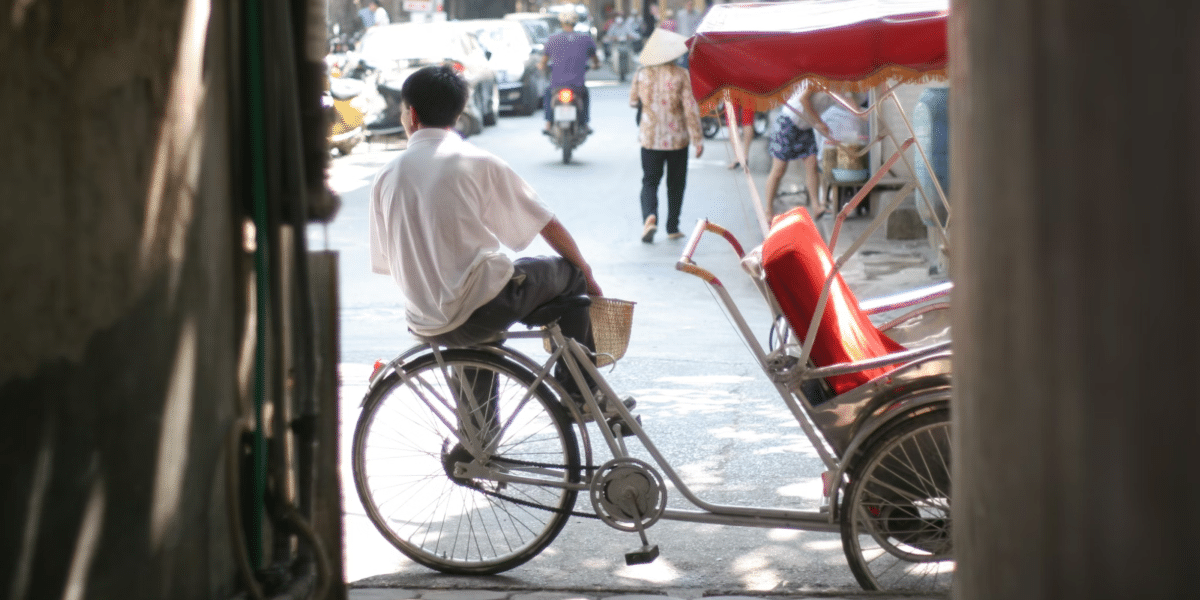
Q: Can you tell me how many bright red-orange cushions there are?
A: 1